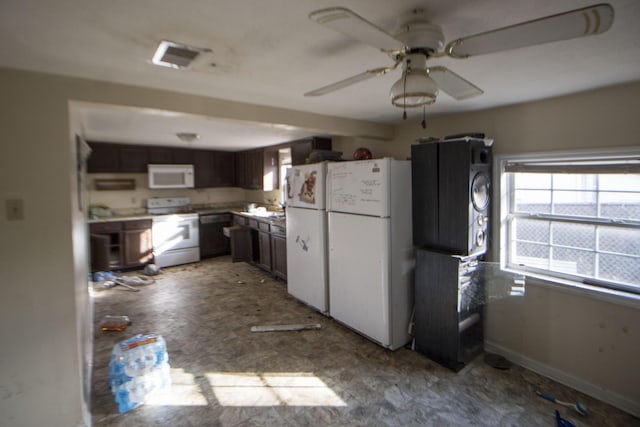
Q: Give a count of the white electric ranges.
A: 1